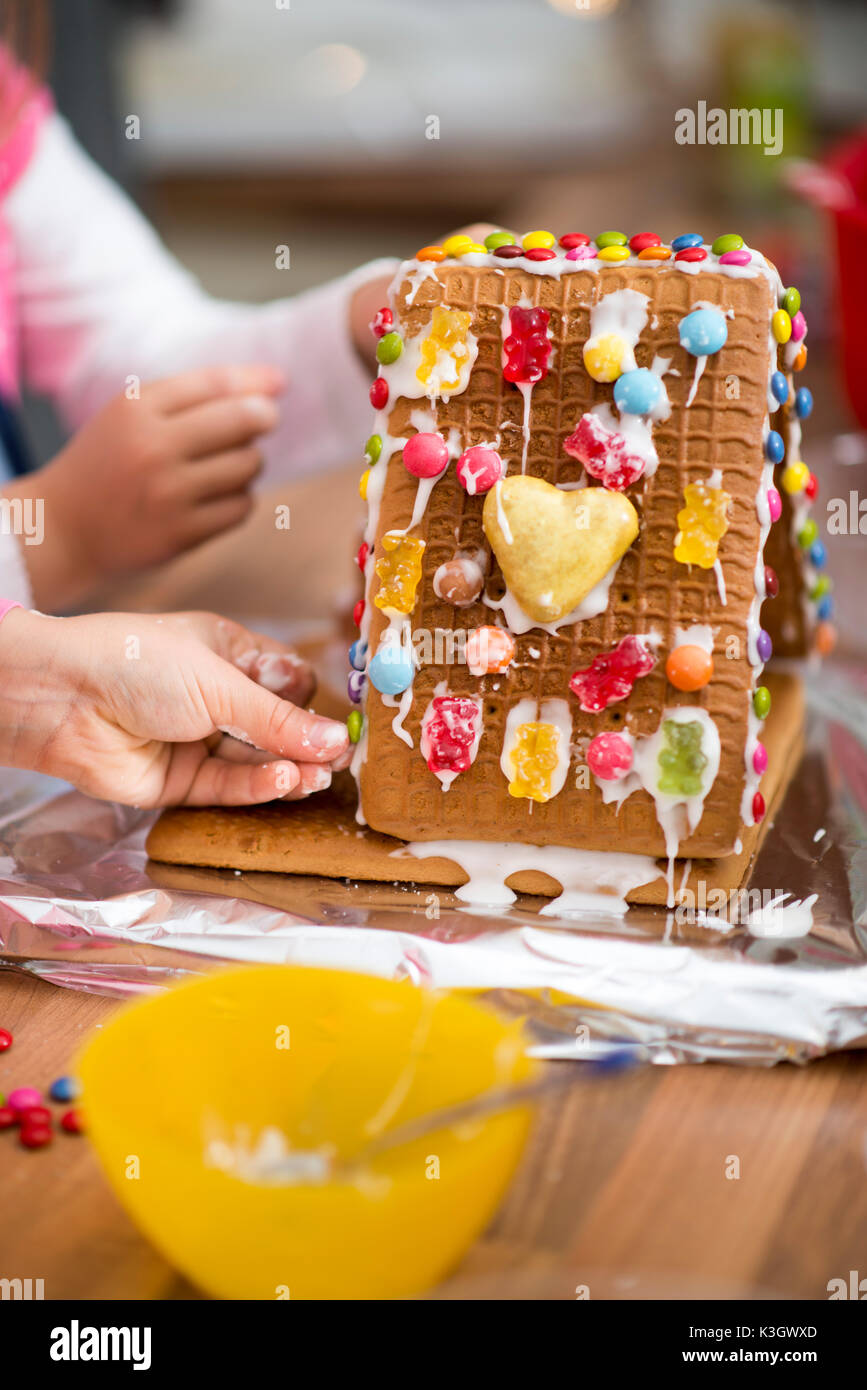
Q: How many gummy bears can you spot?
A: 9